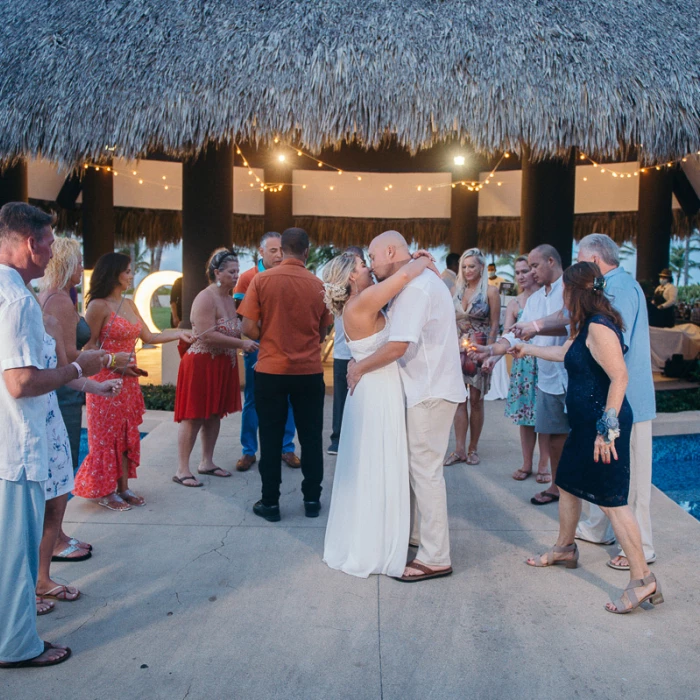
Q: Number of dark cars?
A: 0